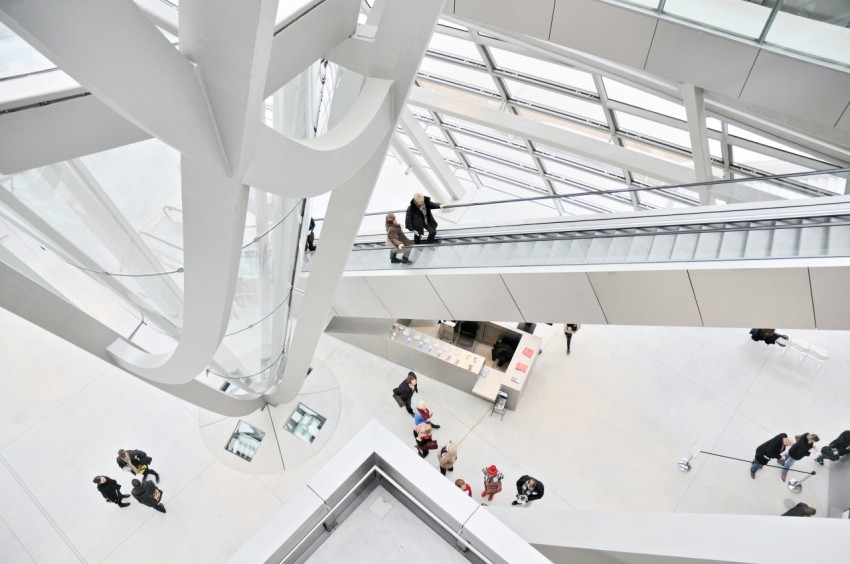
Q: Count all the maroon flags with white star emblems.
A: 0